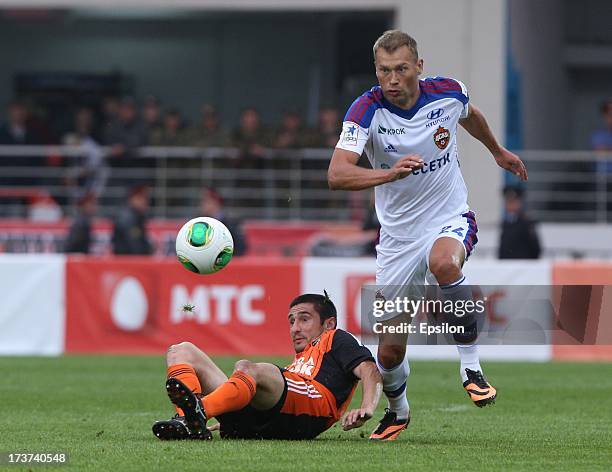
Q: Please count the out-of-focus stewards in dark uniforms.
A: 4